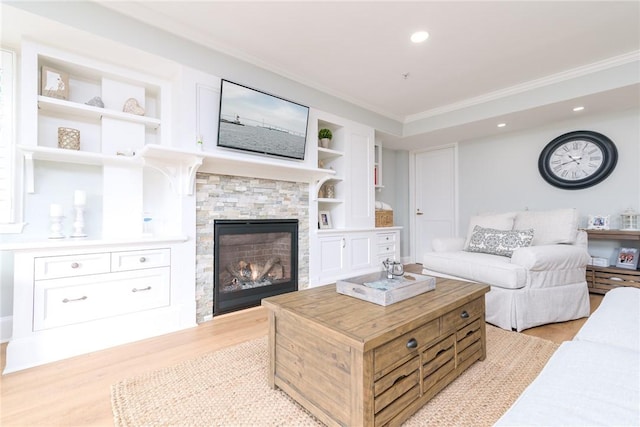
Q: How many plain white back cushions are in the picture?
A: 2